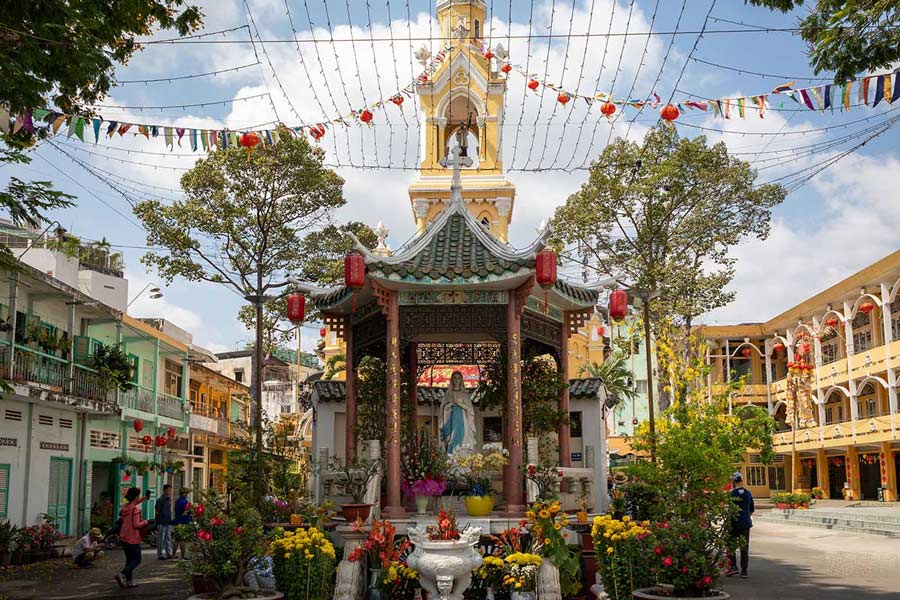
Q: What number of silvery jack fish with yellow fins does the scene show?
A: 0